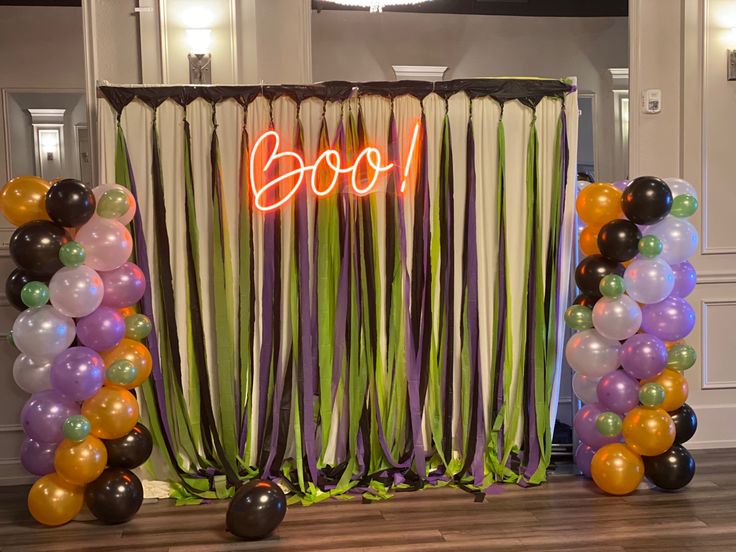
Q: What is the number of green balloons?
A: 14